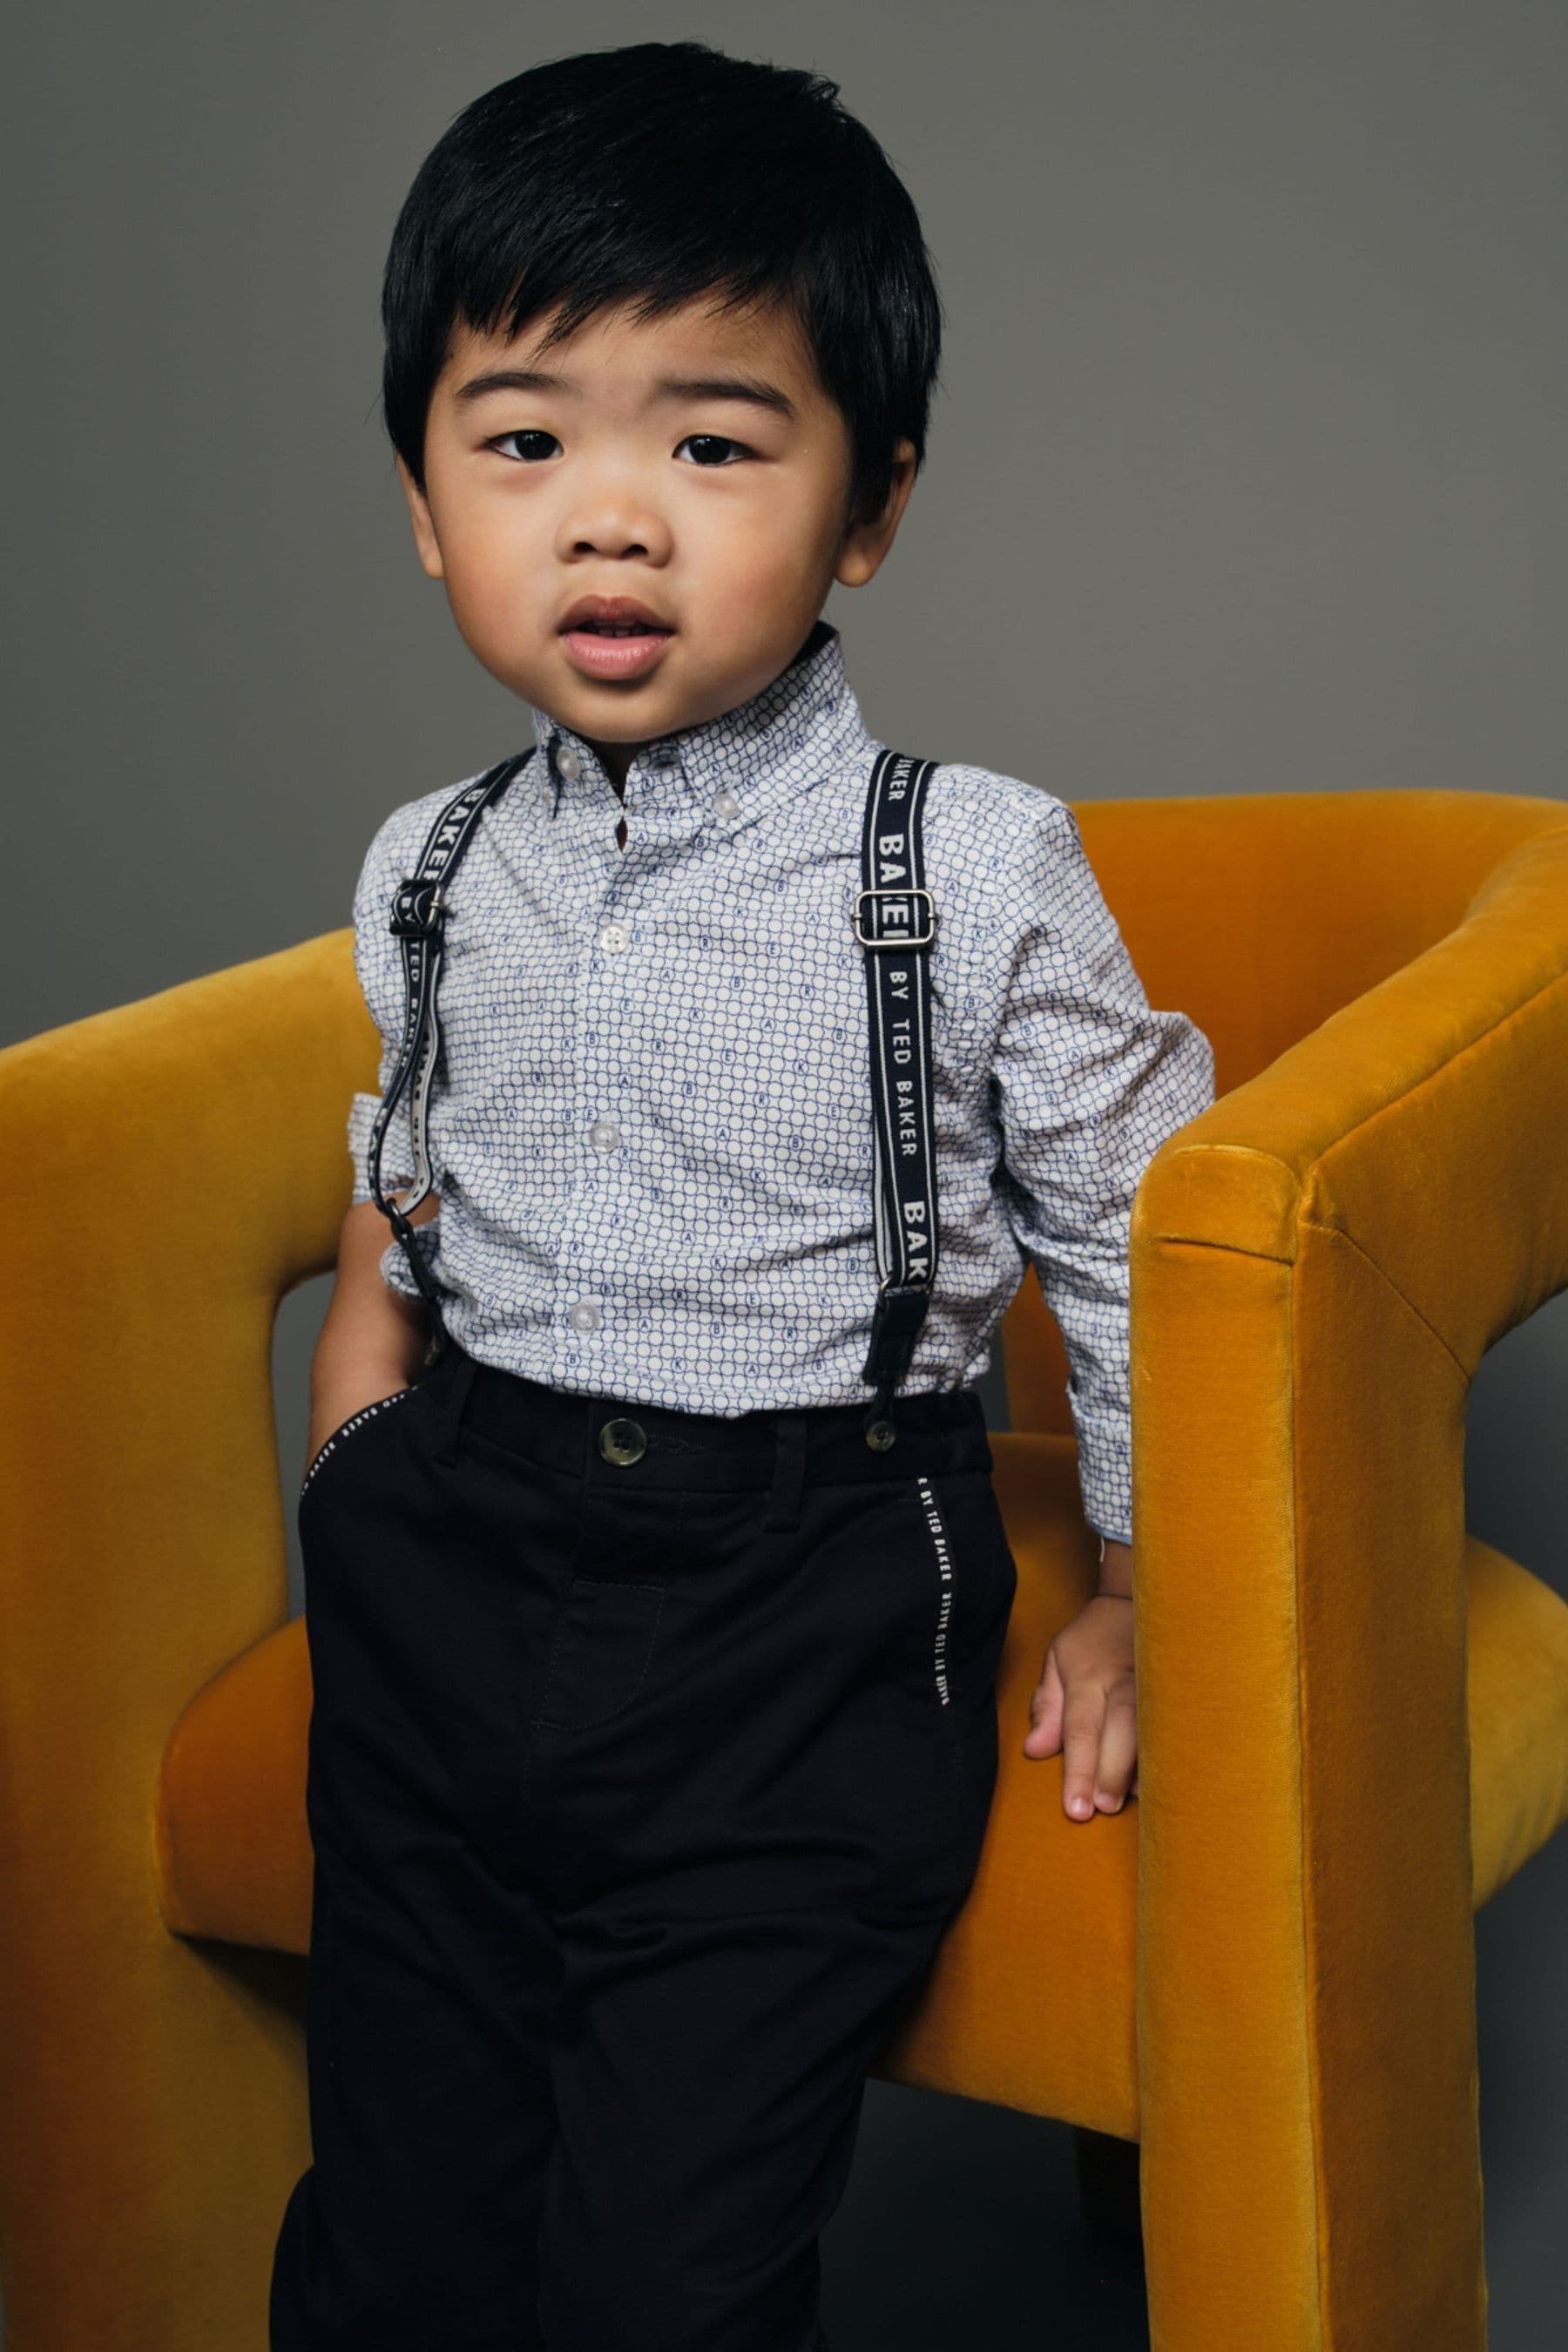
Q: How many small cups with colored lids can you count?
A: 0